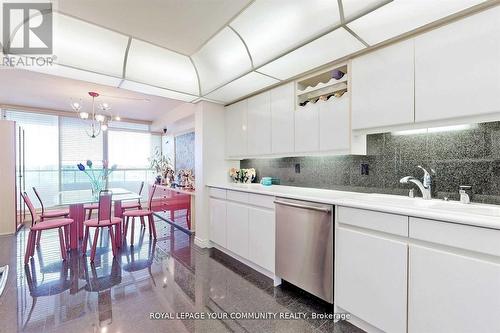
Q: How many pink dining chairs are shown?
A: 6